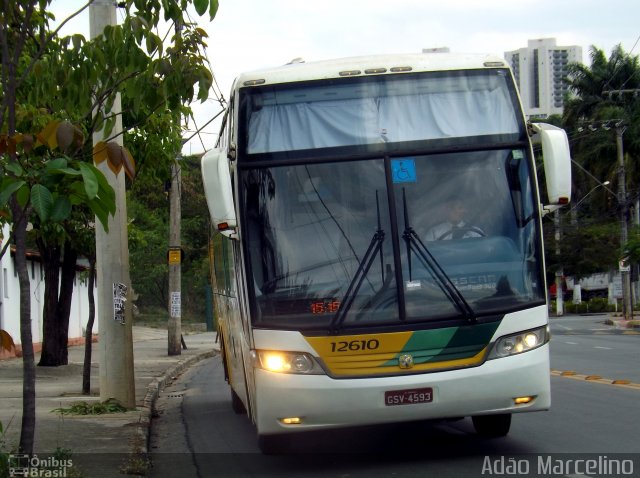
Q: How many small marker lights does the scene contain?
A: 5